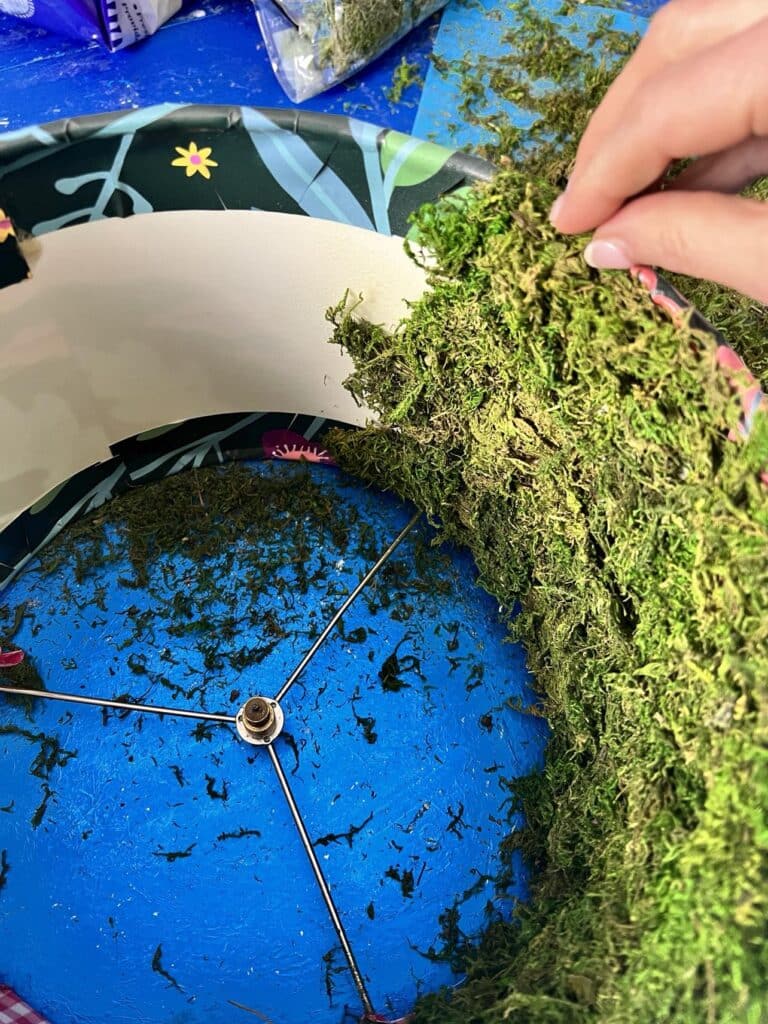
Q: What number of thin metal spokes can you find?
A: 3